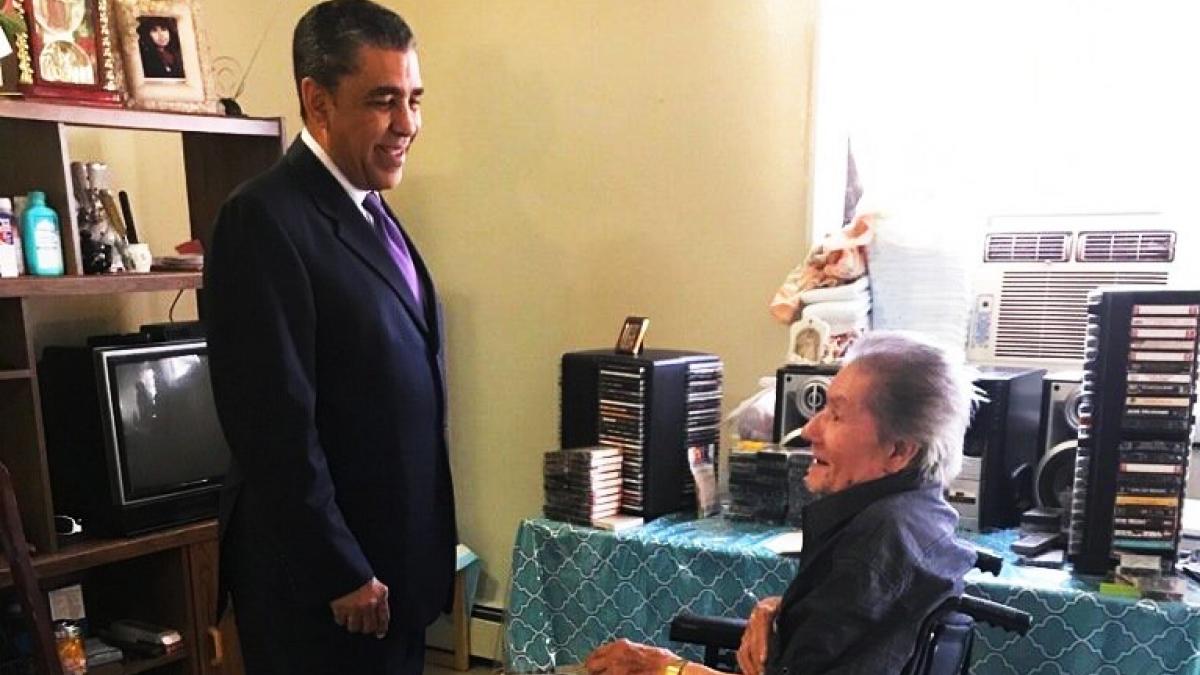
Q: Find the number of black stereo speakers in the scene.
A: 2